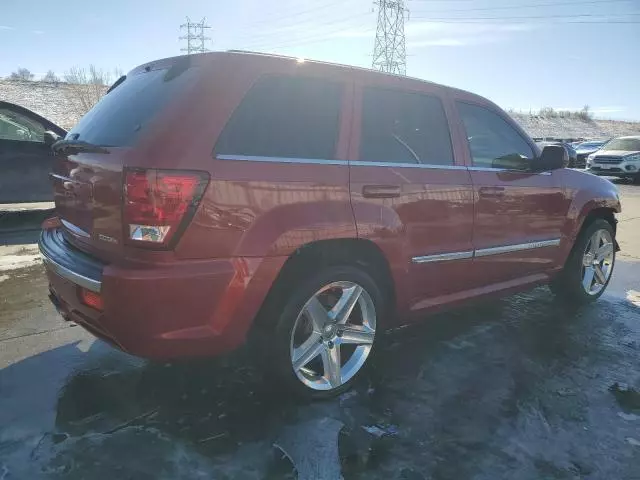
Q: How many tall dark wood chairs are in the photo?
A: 0